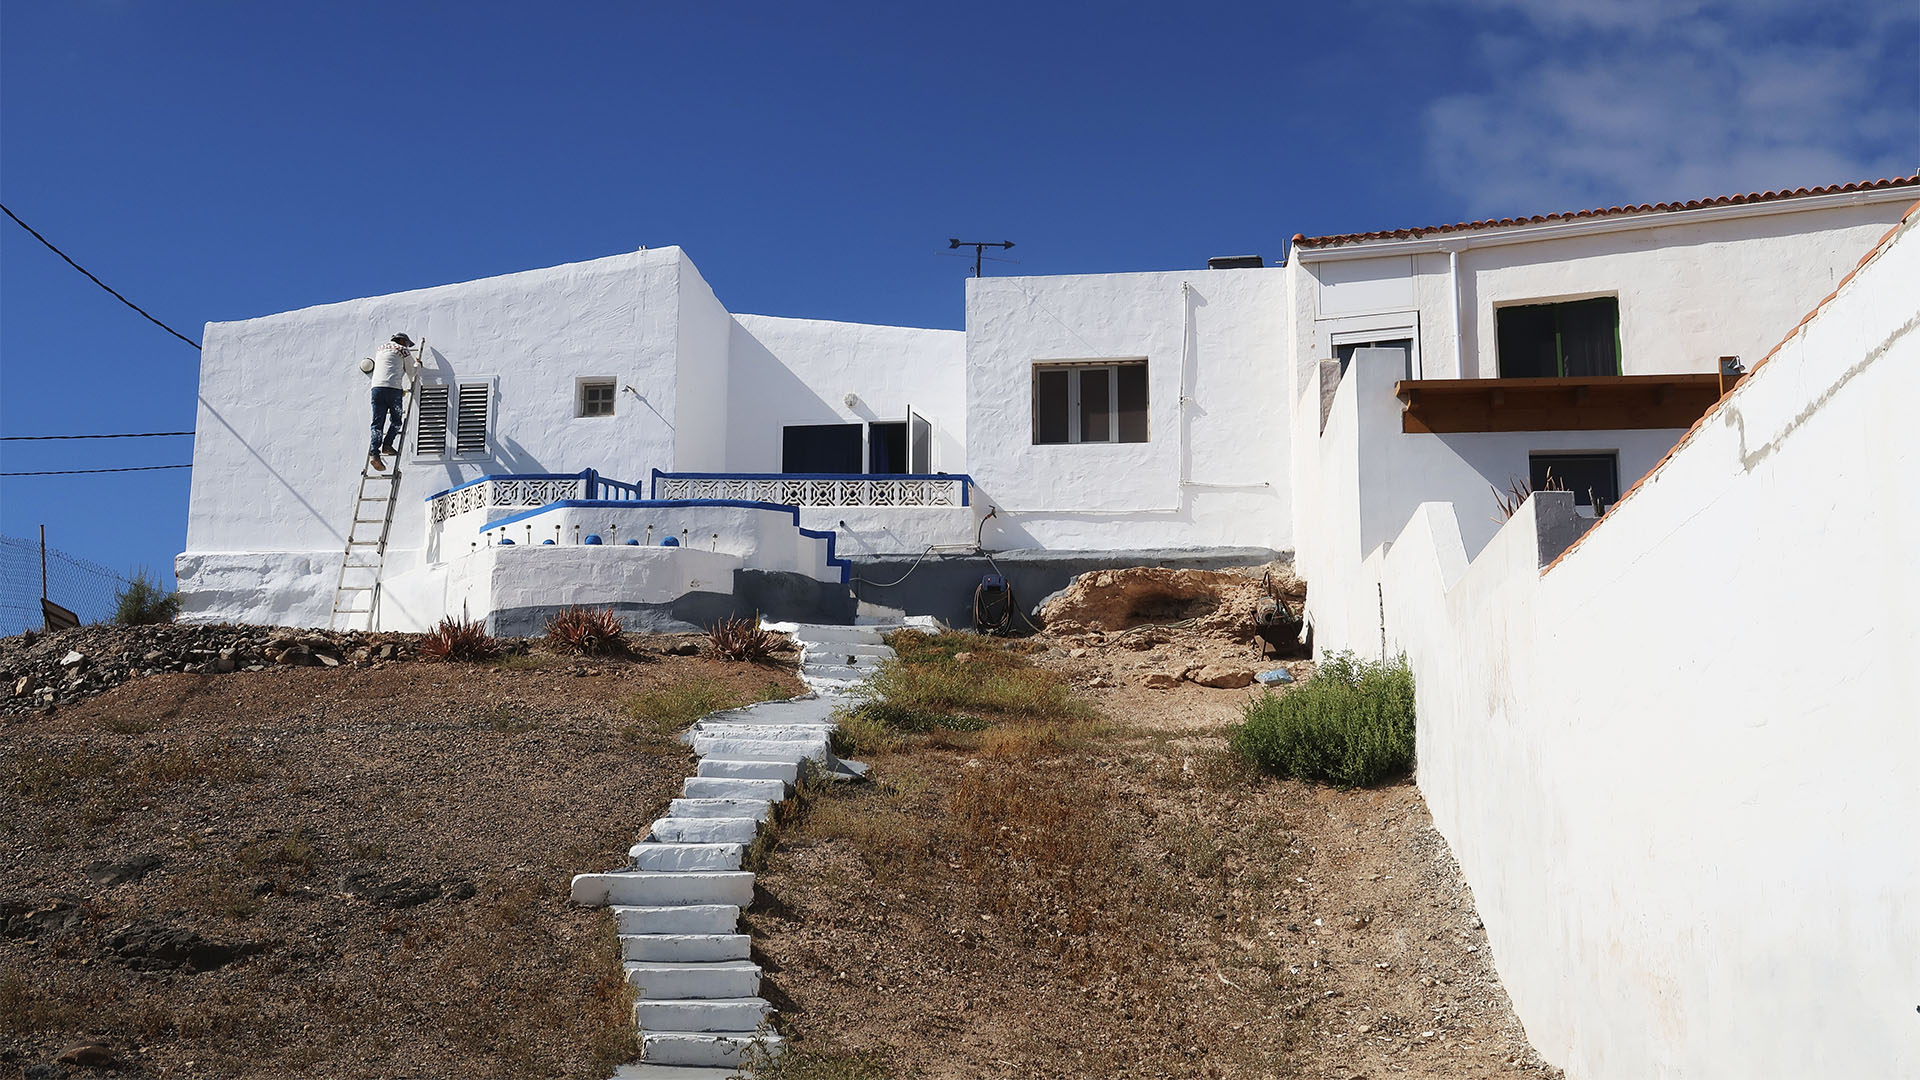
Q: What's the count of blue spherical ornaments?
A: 5